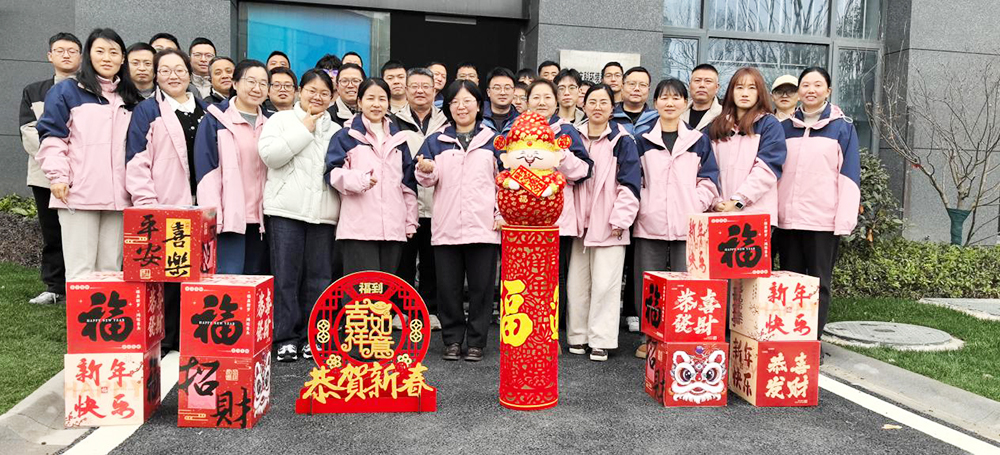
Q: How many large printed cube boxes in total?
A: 10